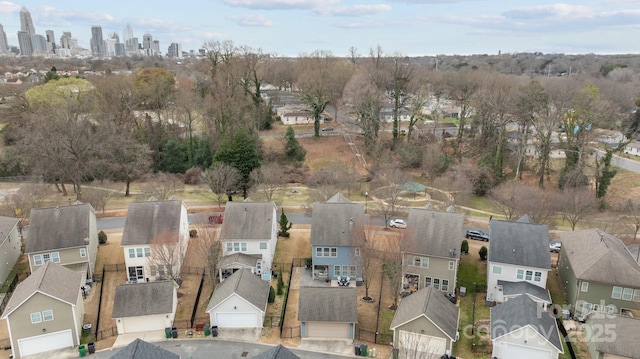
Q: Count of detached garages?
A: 7